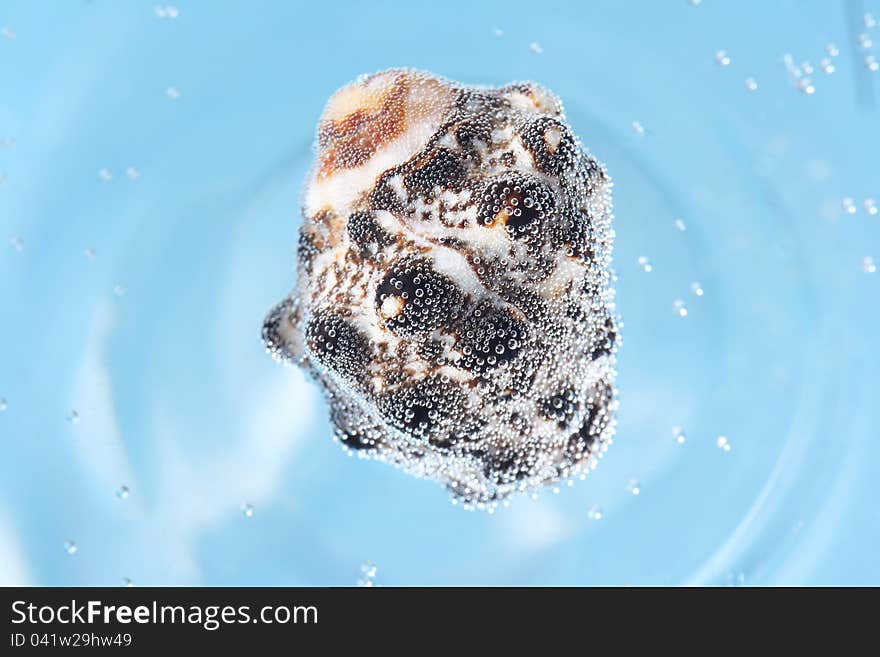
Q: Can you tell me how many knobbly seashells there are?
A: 1